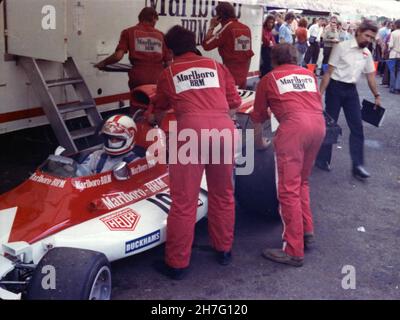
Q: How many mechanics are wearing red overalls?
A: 4